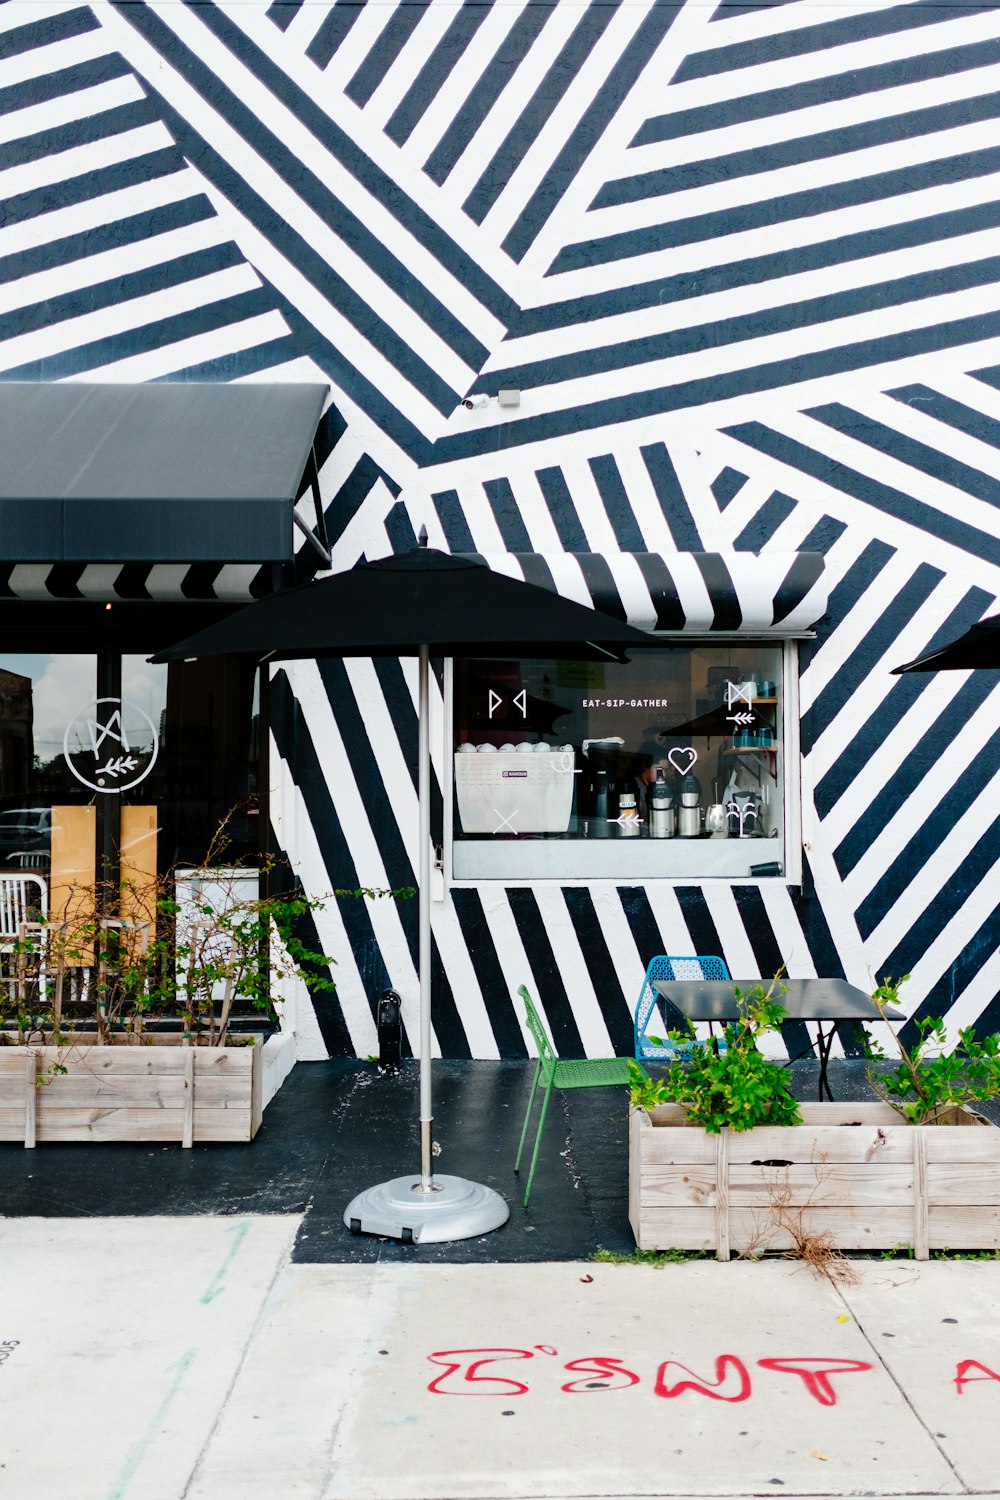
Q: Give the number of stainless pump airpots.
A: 3